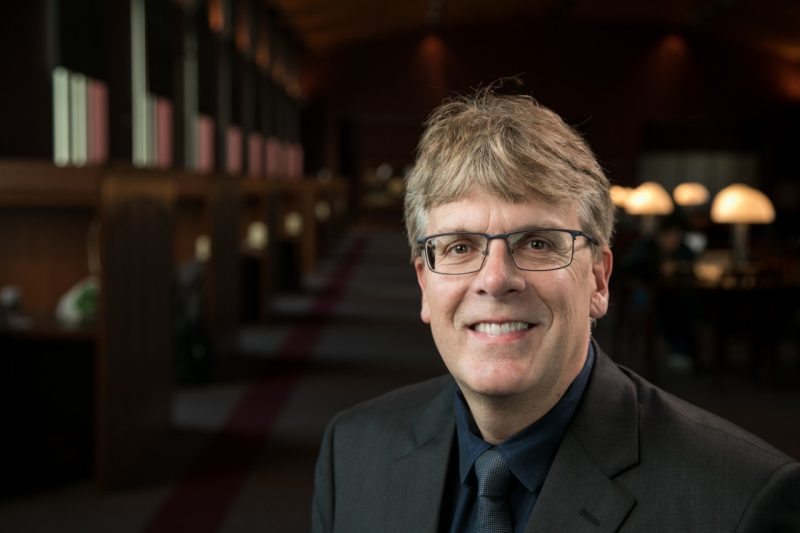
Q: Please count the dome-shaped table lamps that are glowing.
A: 4